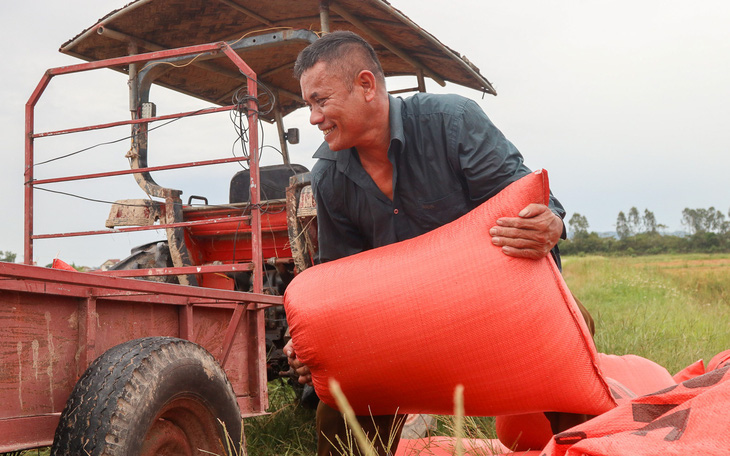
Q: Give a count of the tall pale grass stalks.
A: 2